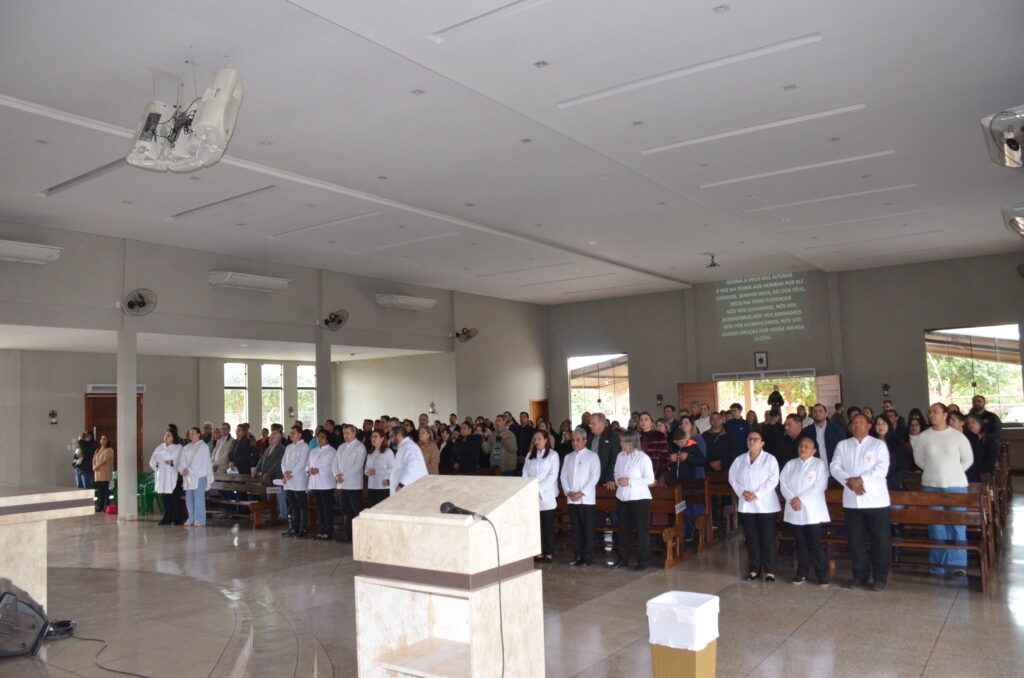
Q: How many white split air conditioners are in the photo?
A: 3